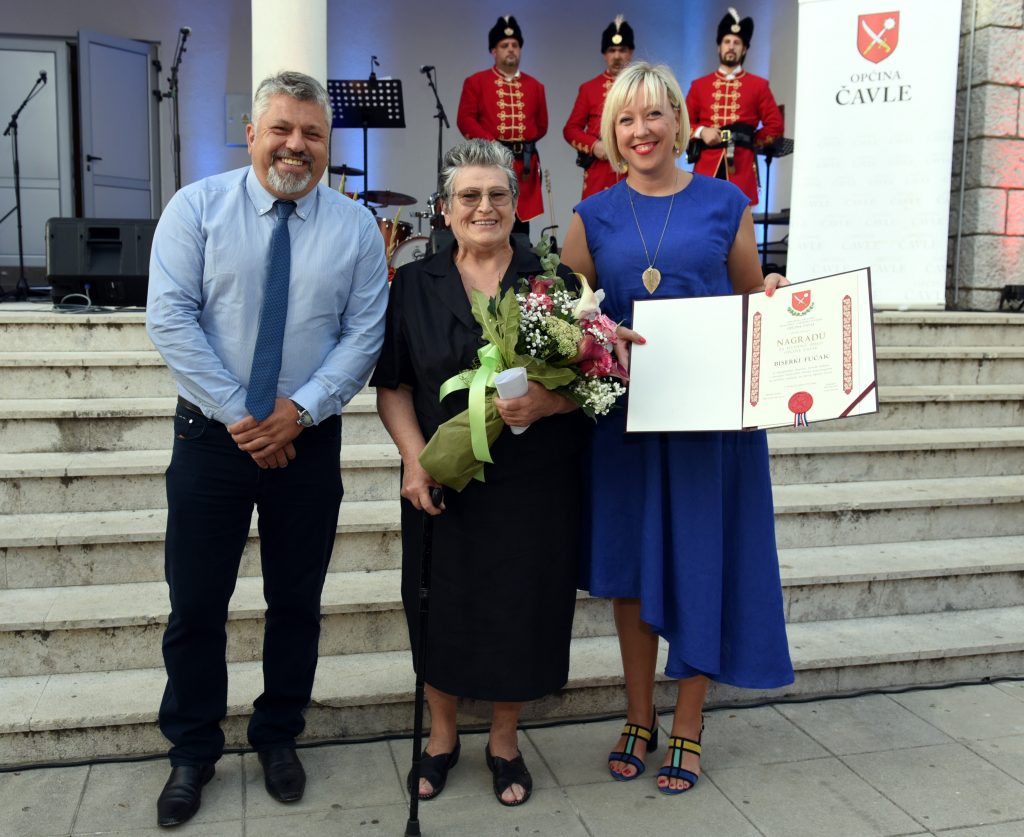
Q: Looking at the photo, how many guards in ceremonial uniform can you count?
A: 3